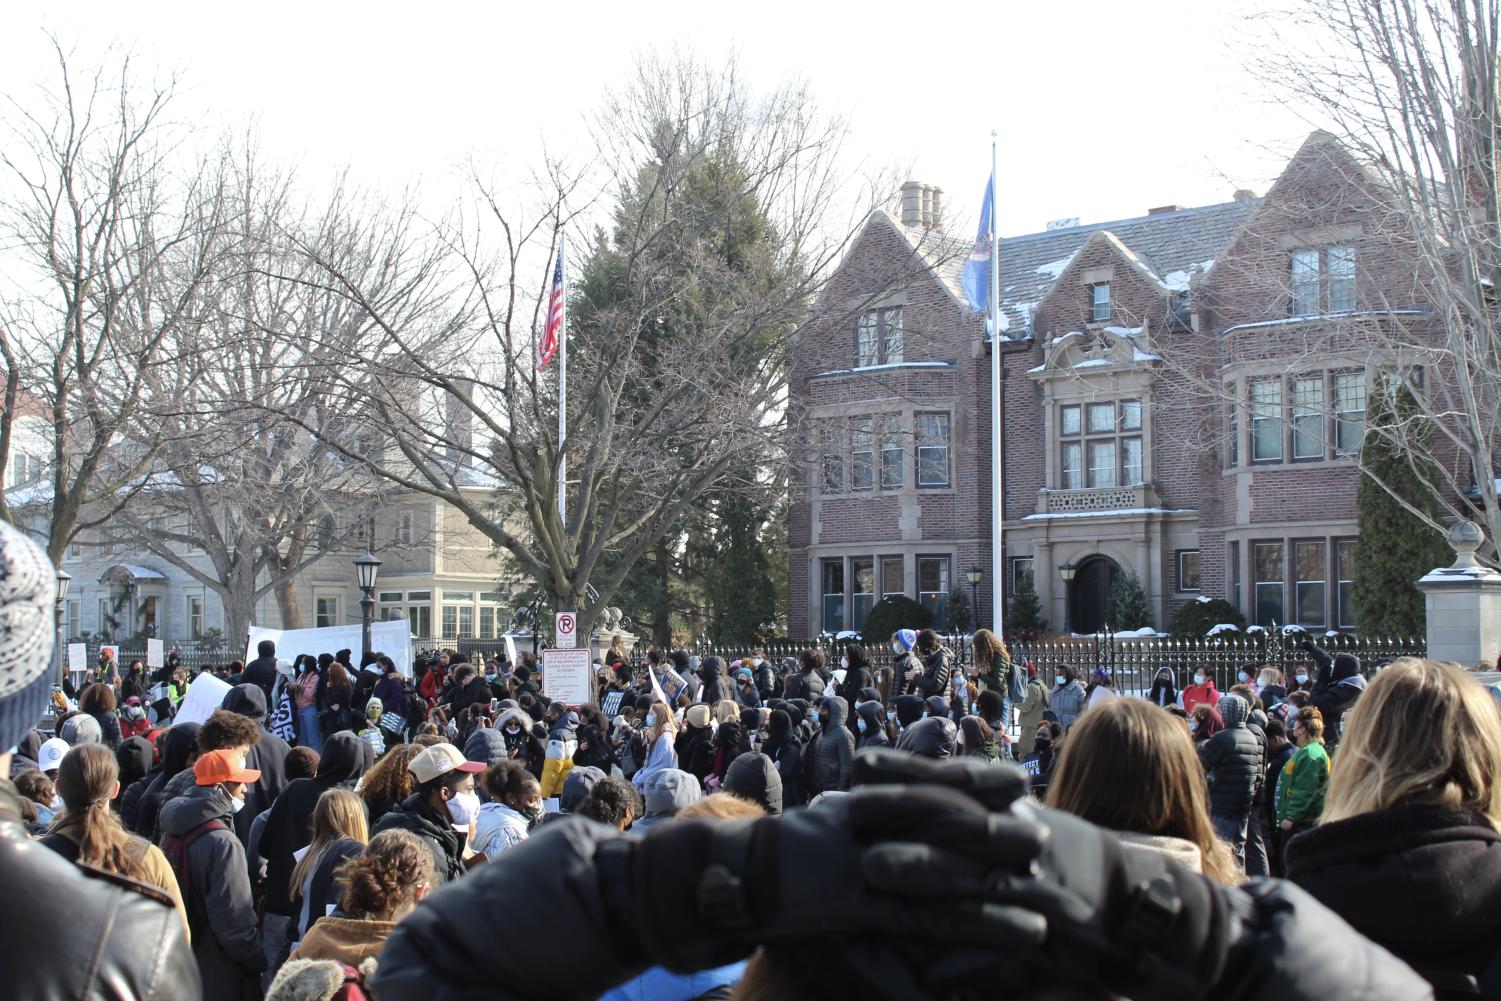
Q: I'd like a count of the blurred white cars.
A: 0